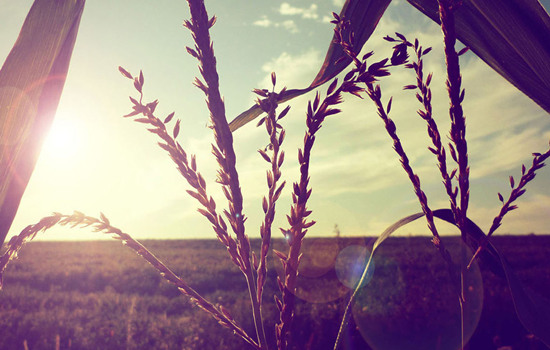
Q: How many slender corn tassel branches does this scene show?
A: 9